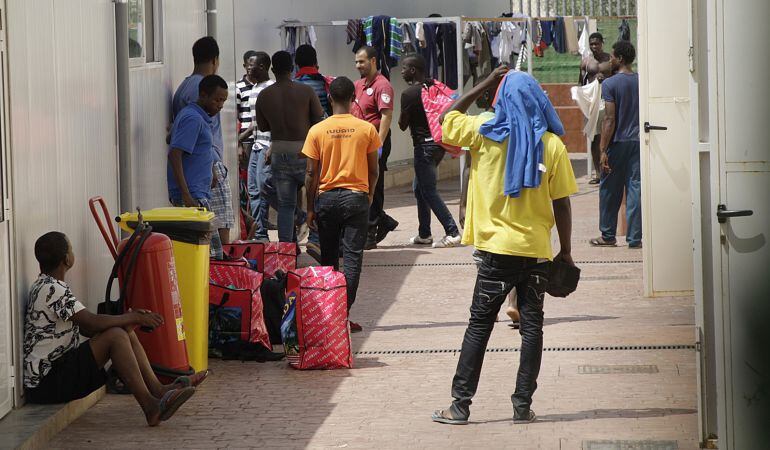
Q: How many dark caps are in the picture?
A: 1